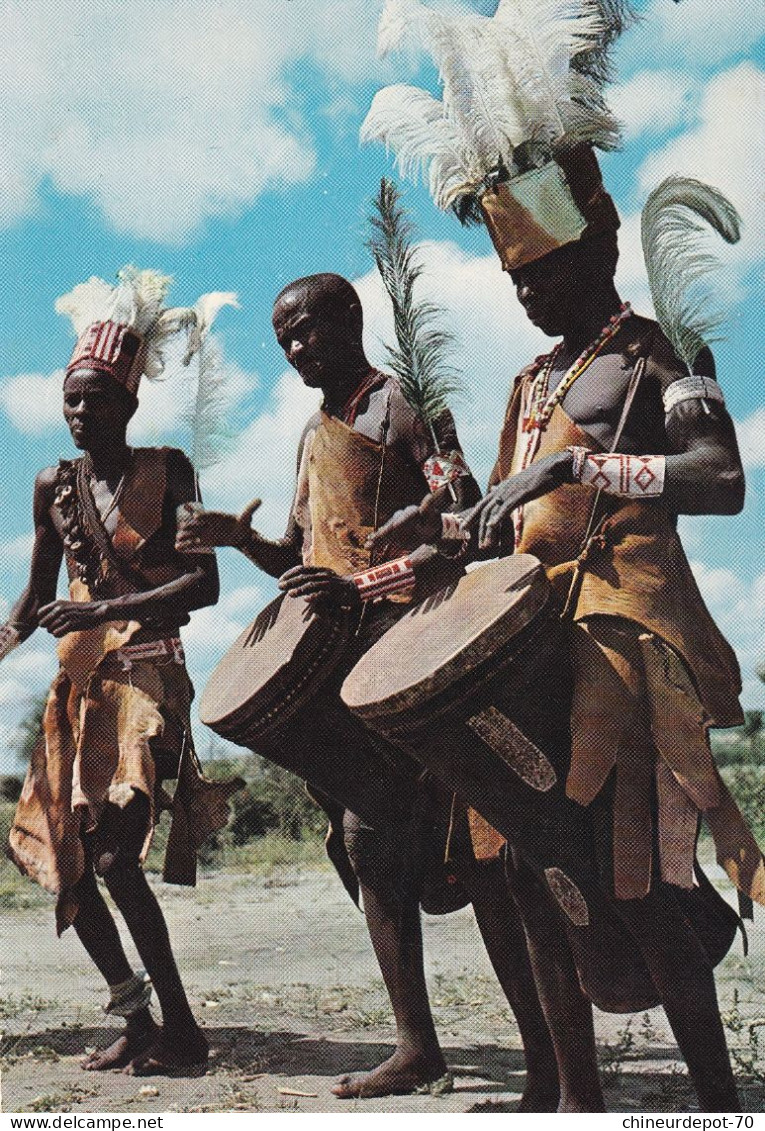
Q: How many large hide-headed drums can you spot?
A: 2